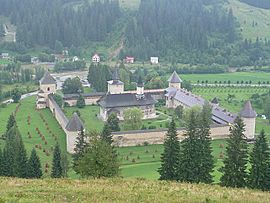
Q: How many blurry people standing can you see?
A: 0